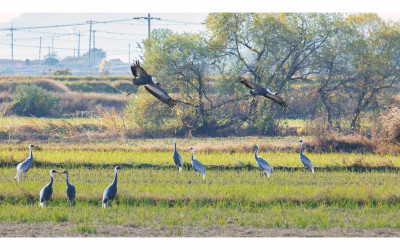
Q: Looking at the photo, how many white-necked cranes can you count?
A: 10